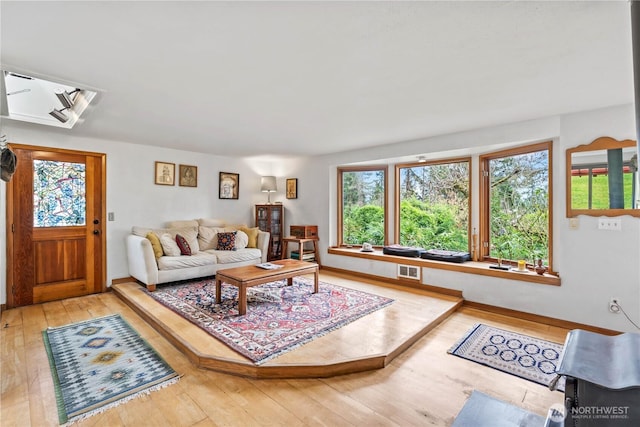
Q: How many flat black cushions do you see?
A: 2